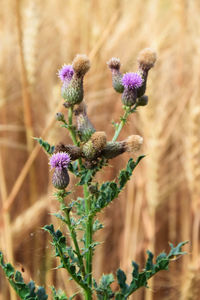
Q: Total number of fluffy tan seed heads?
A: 4